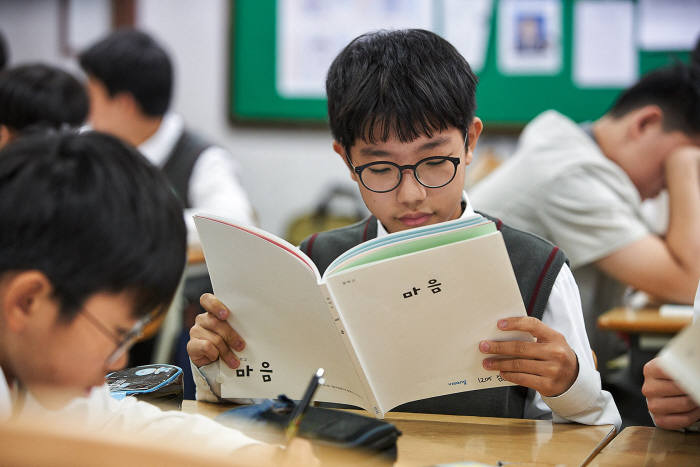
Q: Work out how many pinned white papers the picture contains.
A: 5